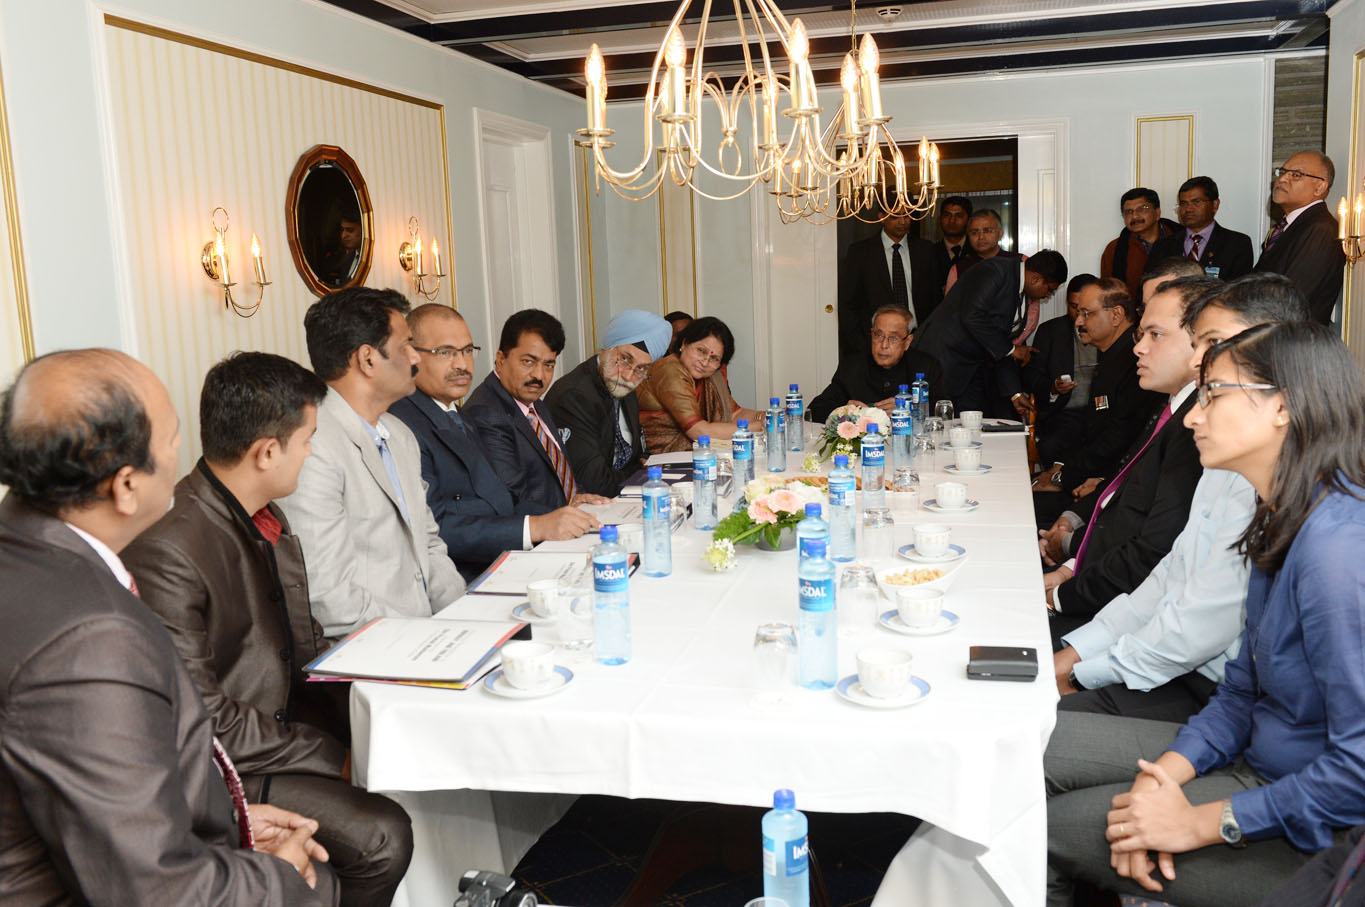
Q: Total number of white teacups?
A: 11